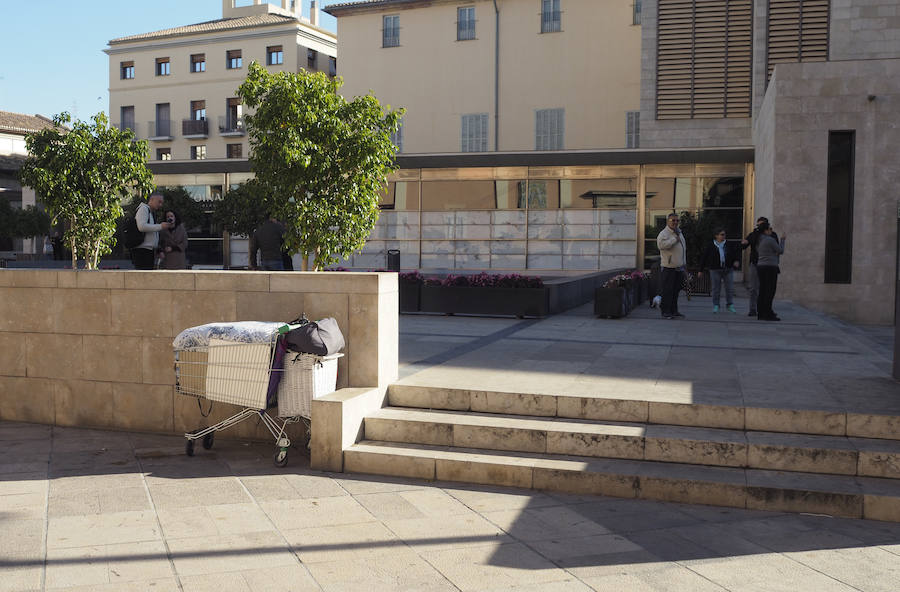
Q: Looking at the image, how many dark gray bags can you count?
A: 1